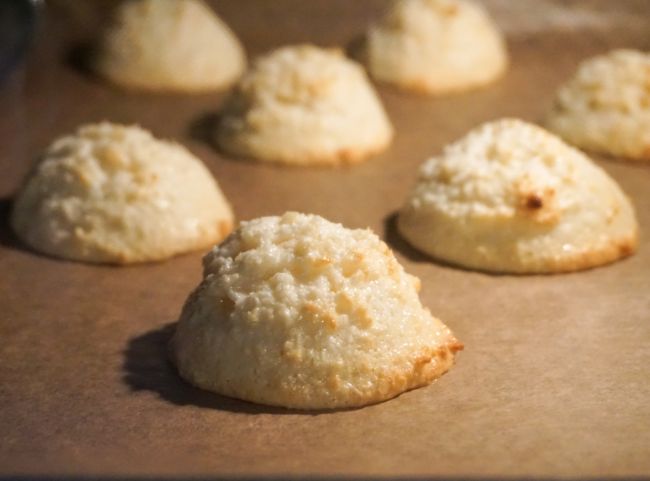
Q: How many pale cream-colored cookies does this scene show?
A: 7